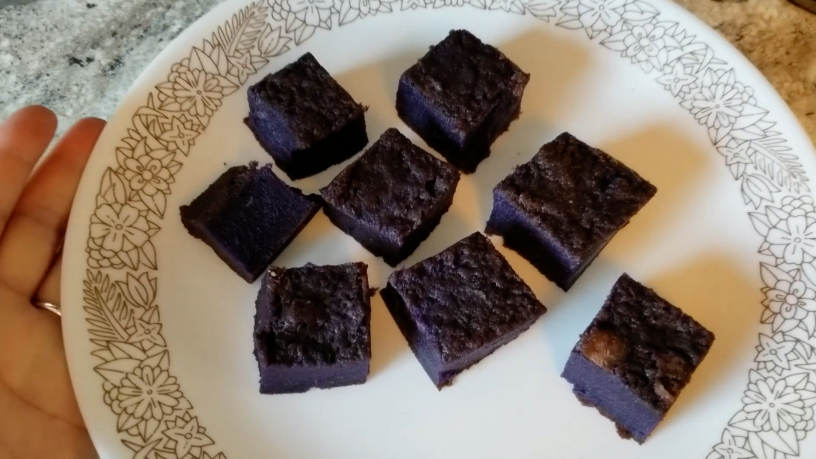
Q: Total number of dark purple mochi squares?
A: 8